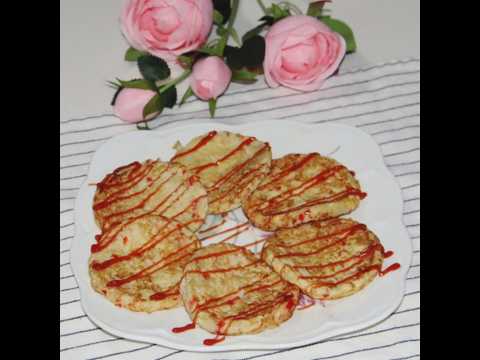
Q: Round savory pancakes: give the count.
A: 6